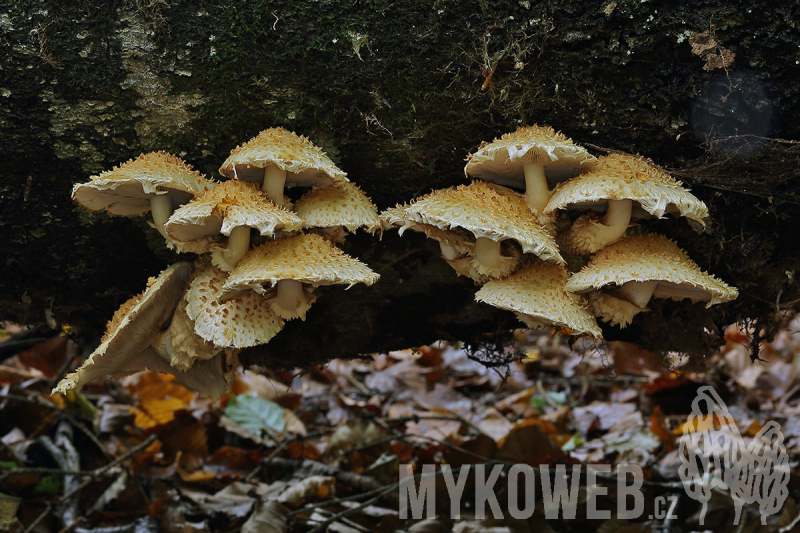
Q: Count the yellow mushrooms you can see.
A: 12